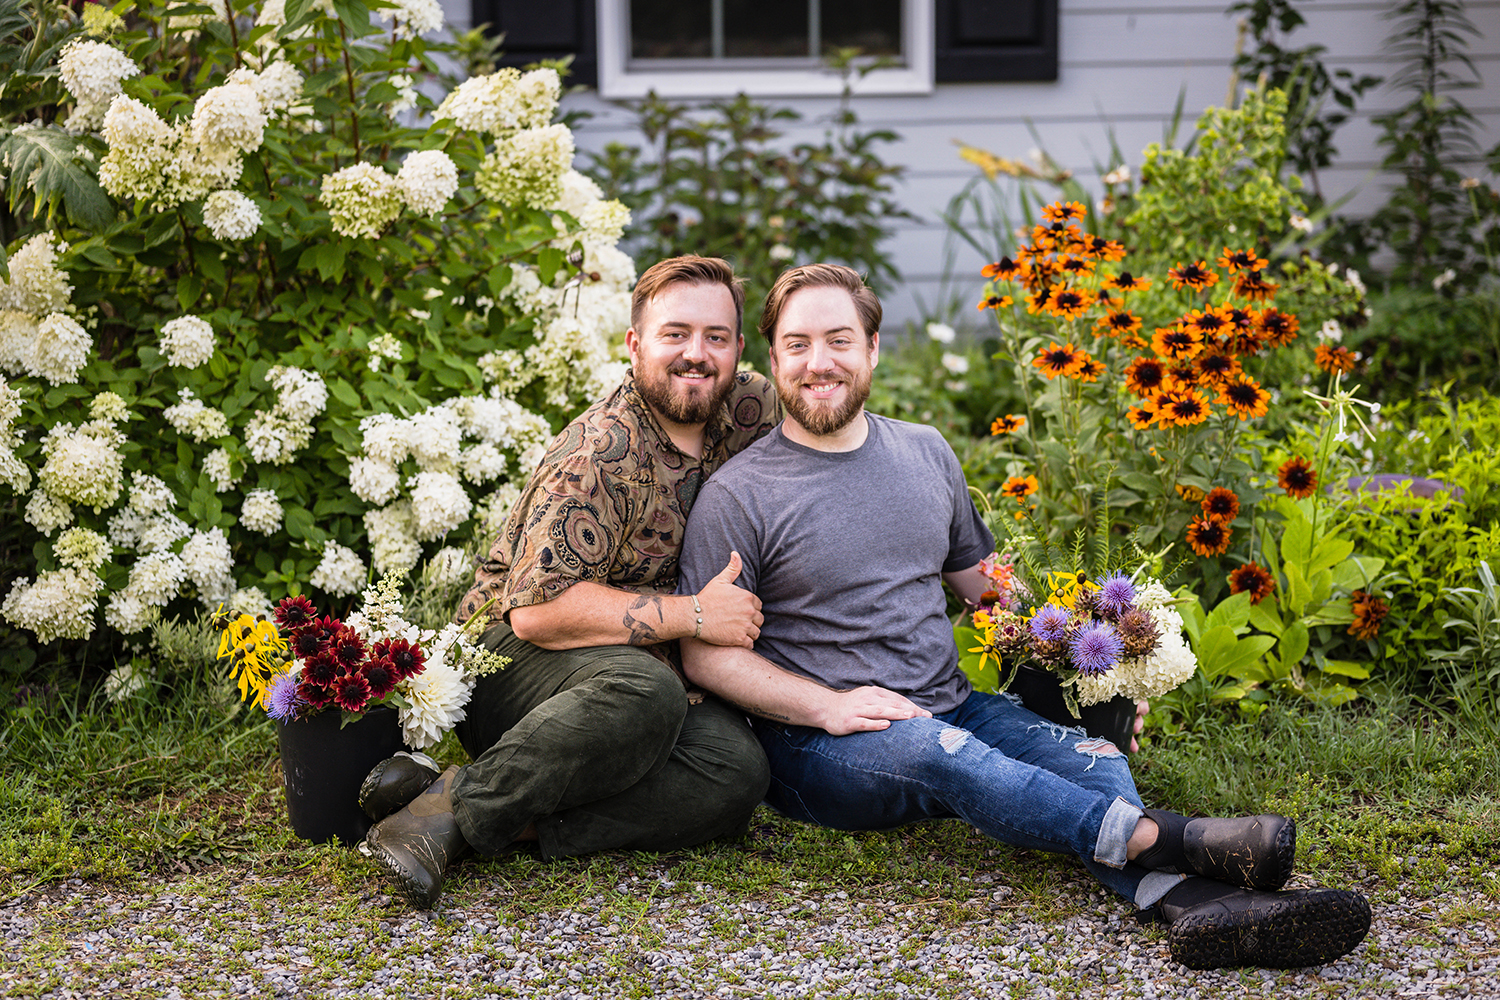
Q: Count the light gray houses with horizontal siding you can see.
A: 1